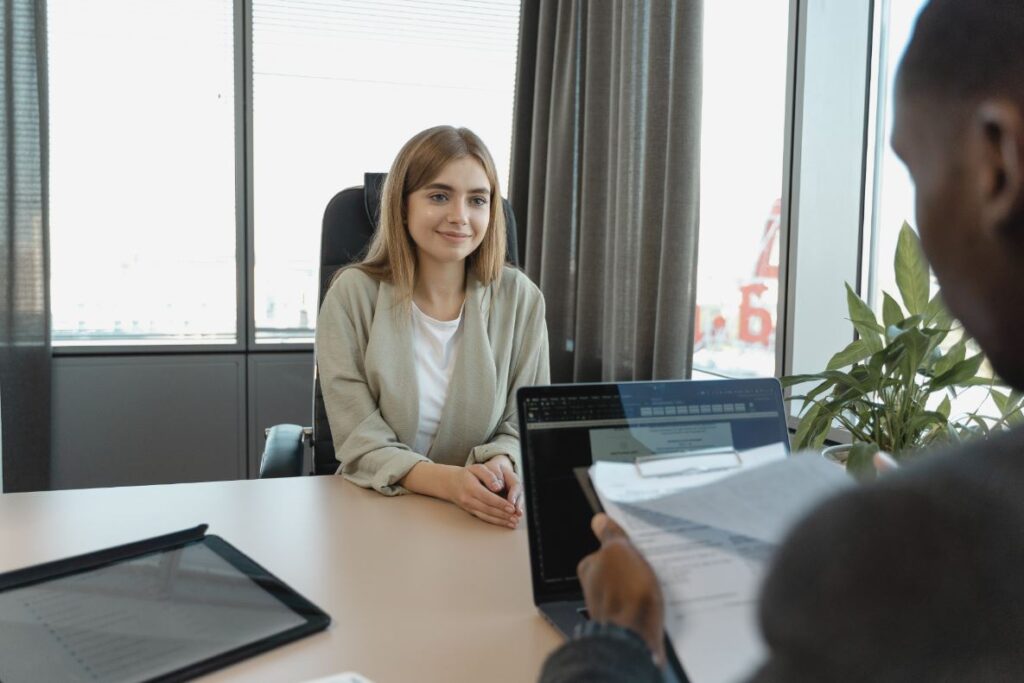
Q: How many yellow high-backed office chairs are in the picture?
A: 0